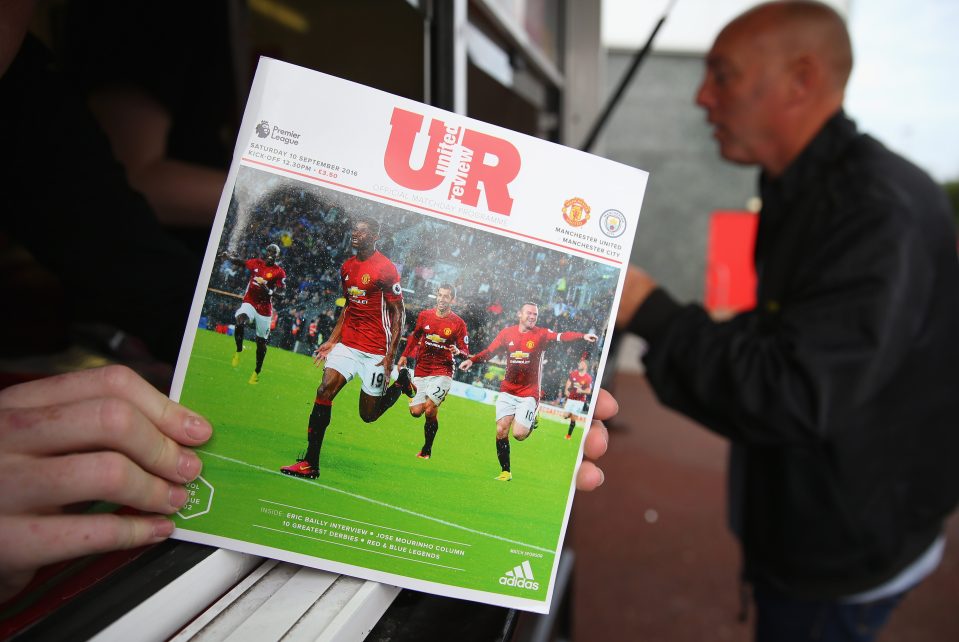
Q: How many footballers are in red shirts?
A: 5